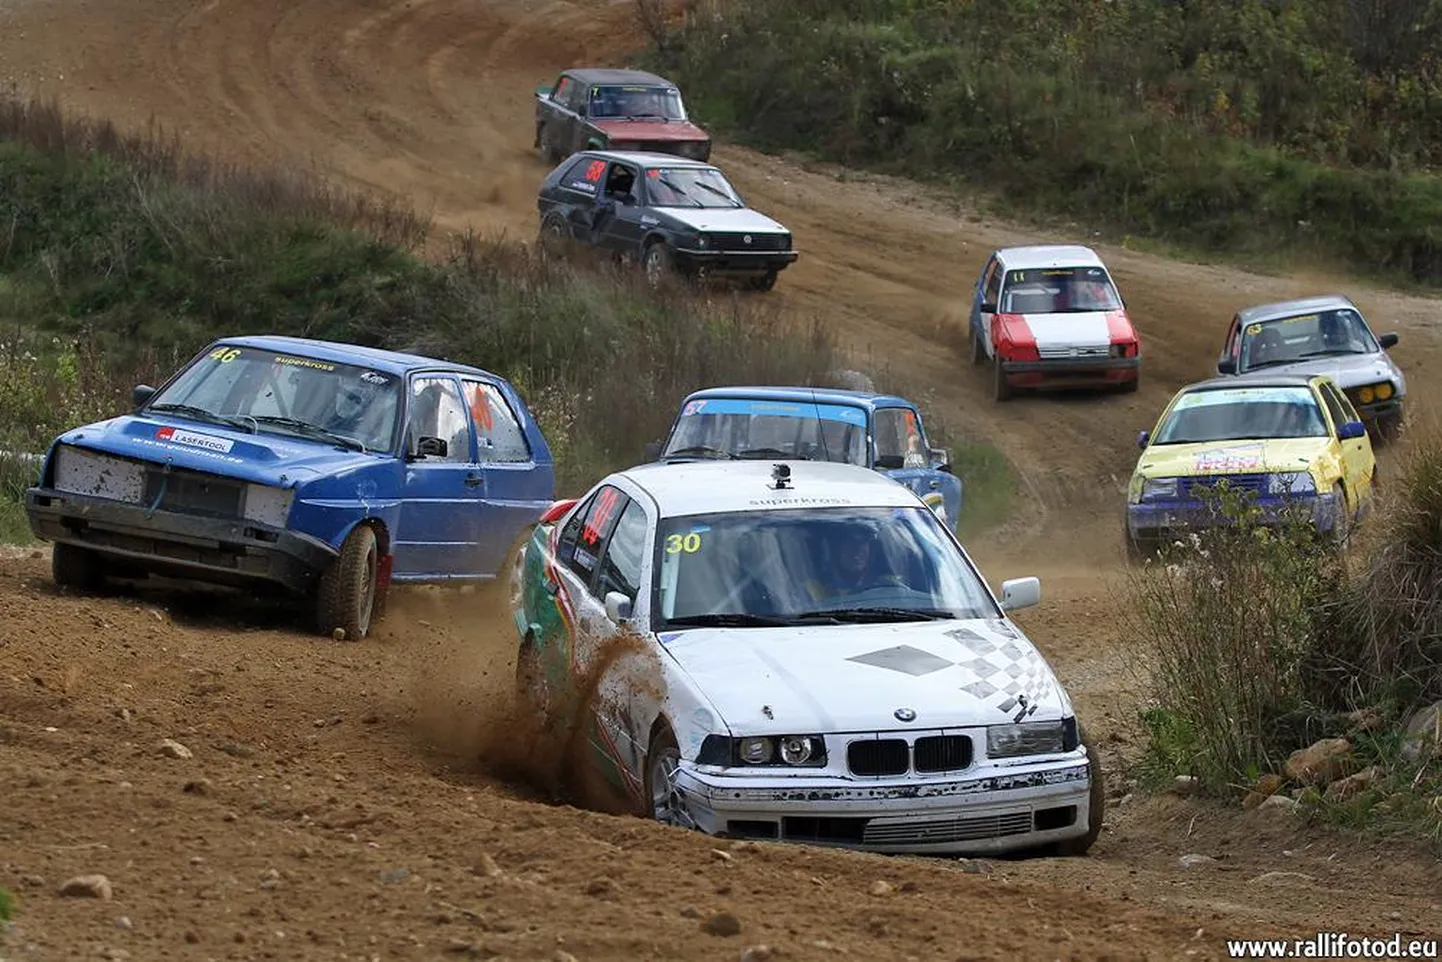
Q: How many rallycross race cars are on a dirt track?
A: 8